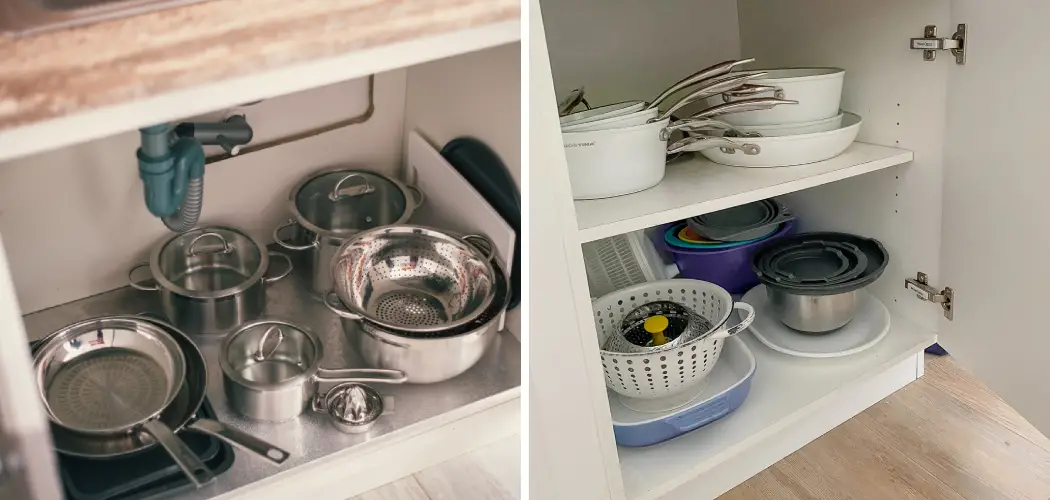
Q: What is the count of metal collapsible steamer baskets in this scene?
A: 1